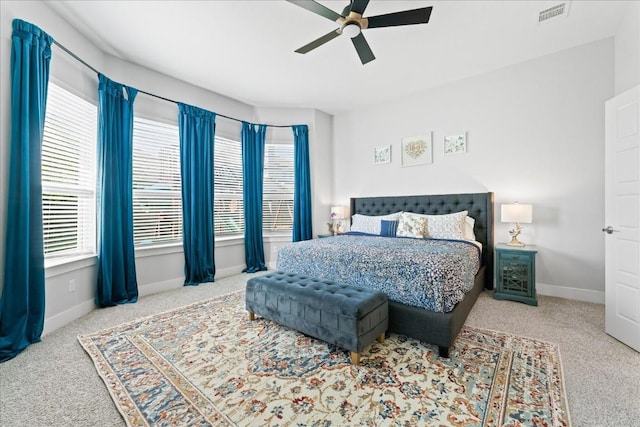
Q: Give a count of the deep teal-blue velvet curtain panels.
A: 5